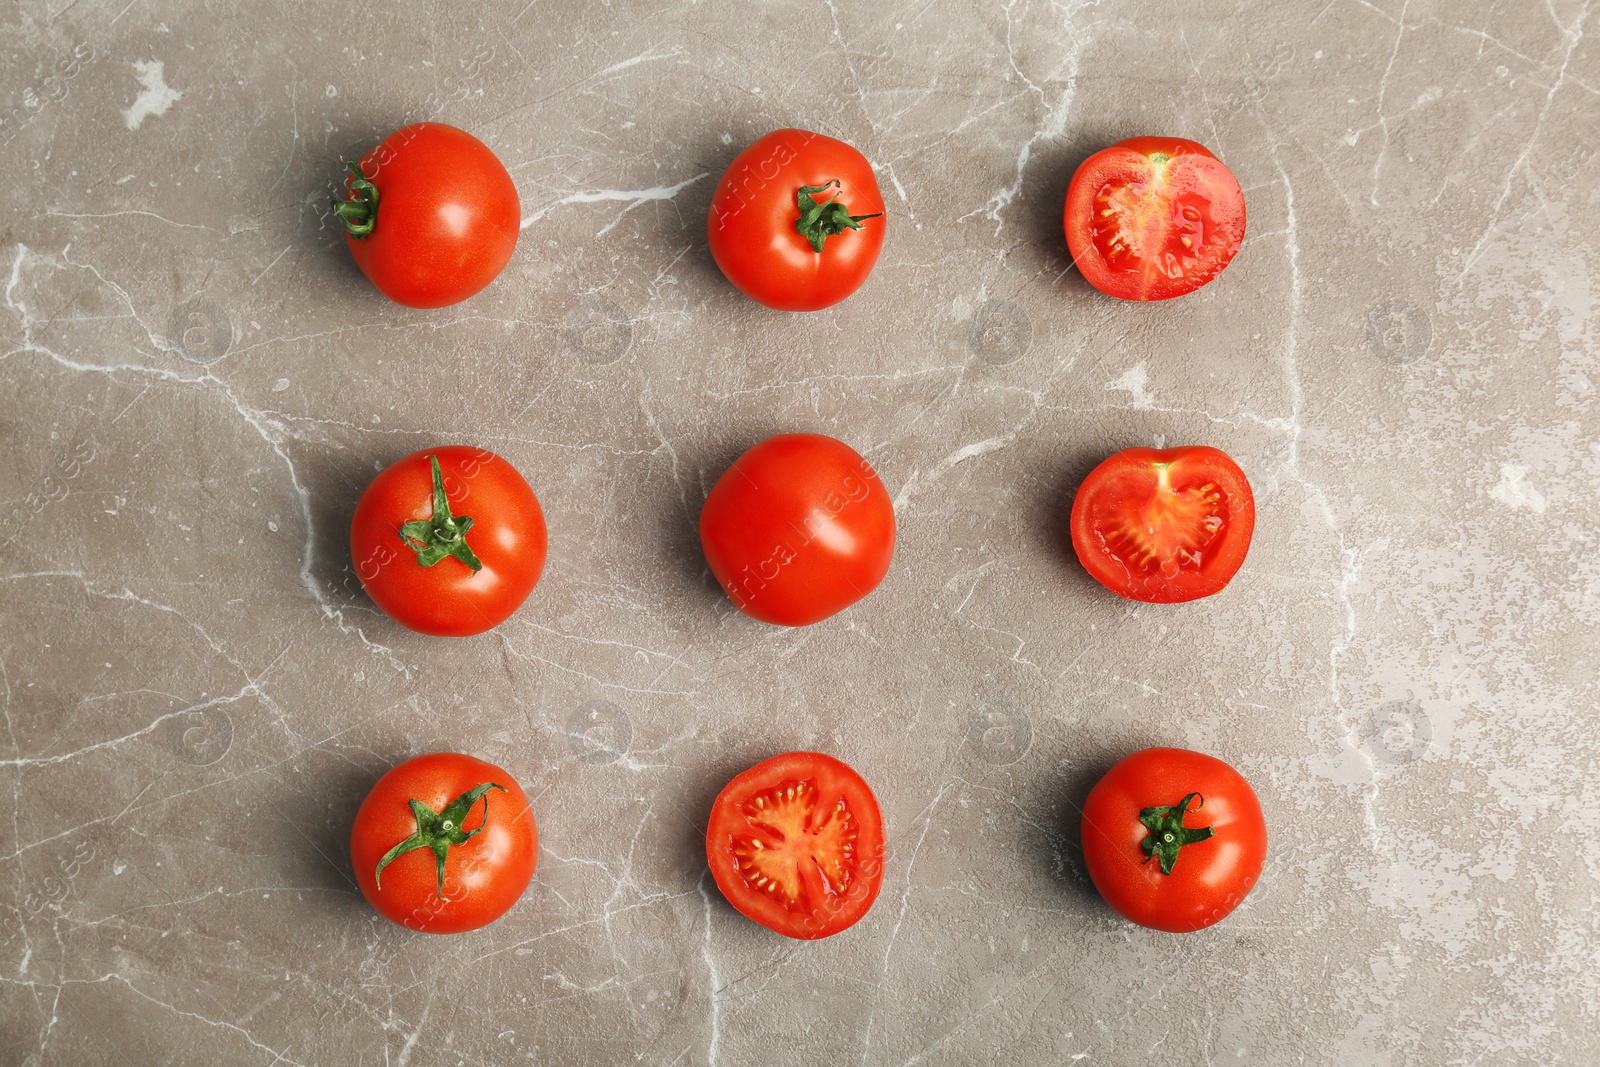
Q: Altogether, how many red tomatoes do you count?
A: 9